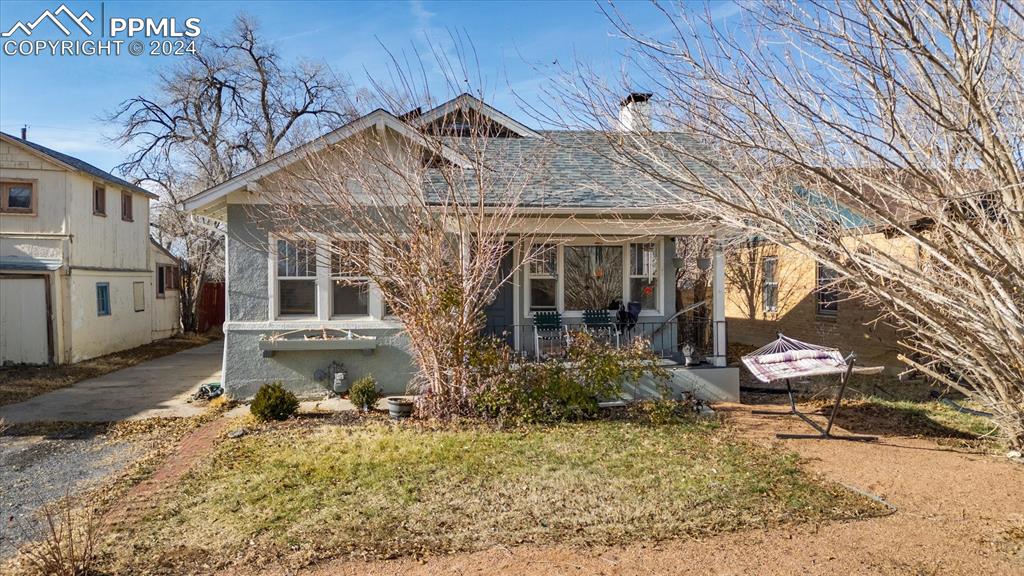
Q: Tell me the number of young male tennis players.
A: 0